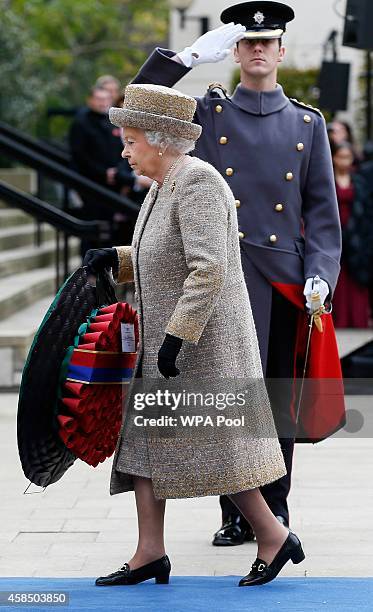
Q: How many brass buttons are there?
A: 10